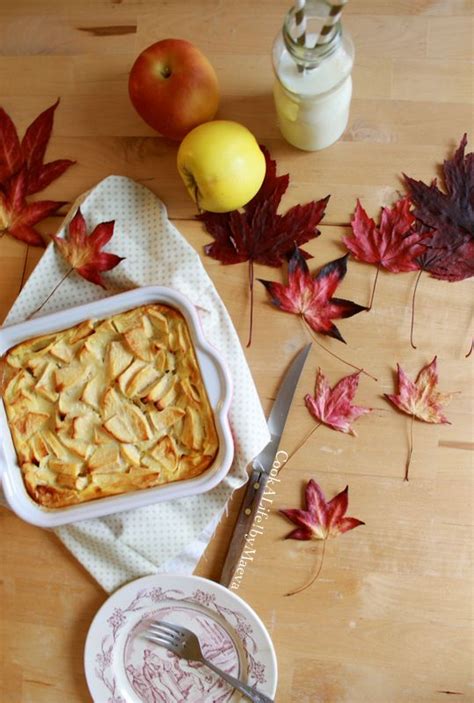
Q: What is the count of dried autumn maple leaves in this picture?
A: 11